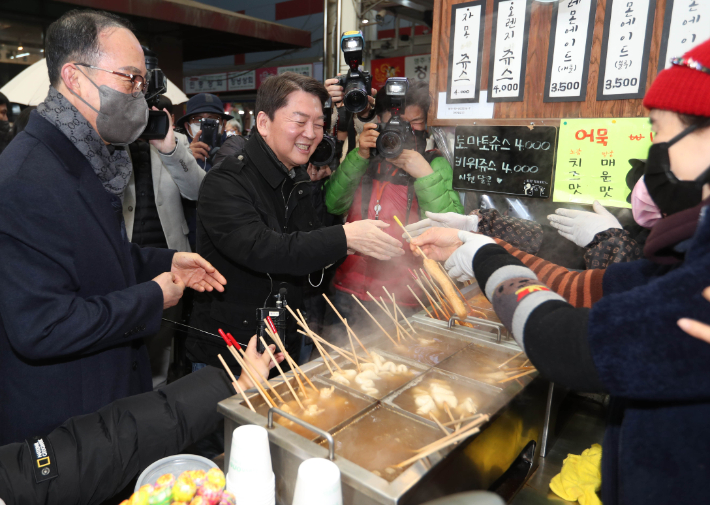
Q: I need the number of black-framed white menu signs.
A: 5